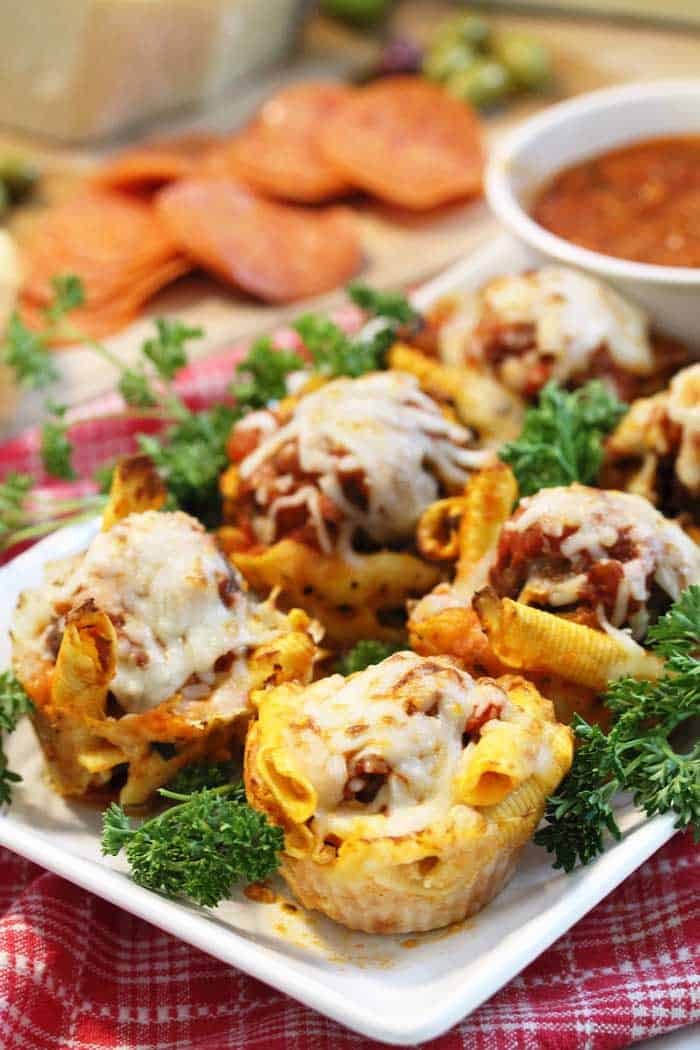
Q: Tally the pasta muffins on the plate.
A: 6